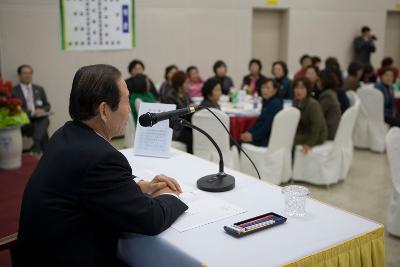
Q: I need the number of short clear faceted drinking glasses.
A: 1